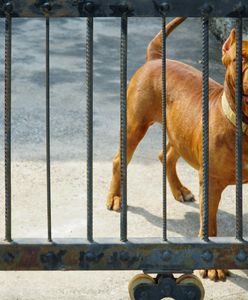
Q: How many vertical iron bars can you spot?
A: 7